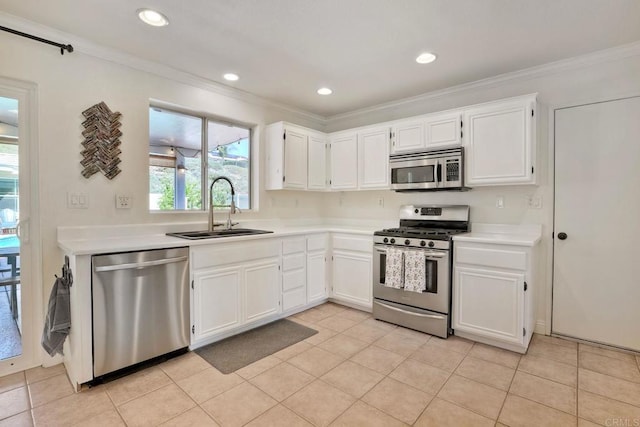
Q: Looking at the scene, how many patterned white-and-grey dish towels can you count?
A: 2